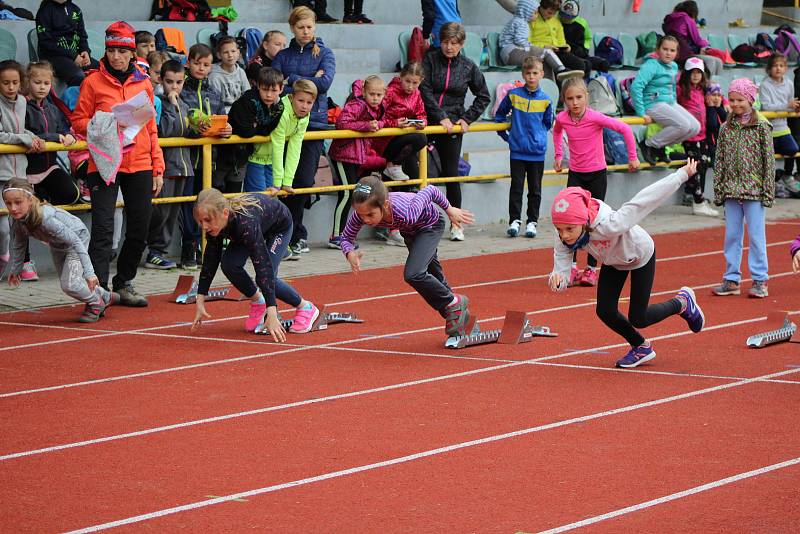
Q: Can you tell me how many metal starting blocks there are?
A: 4